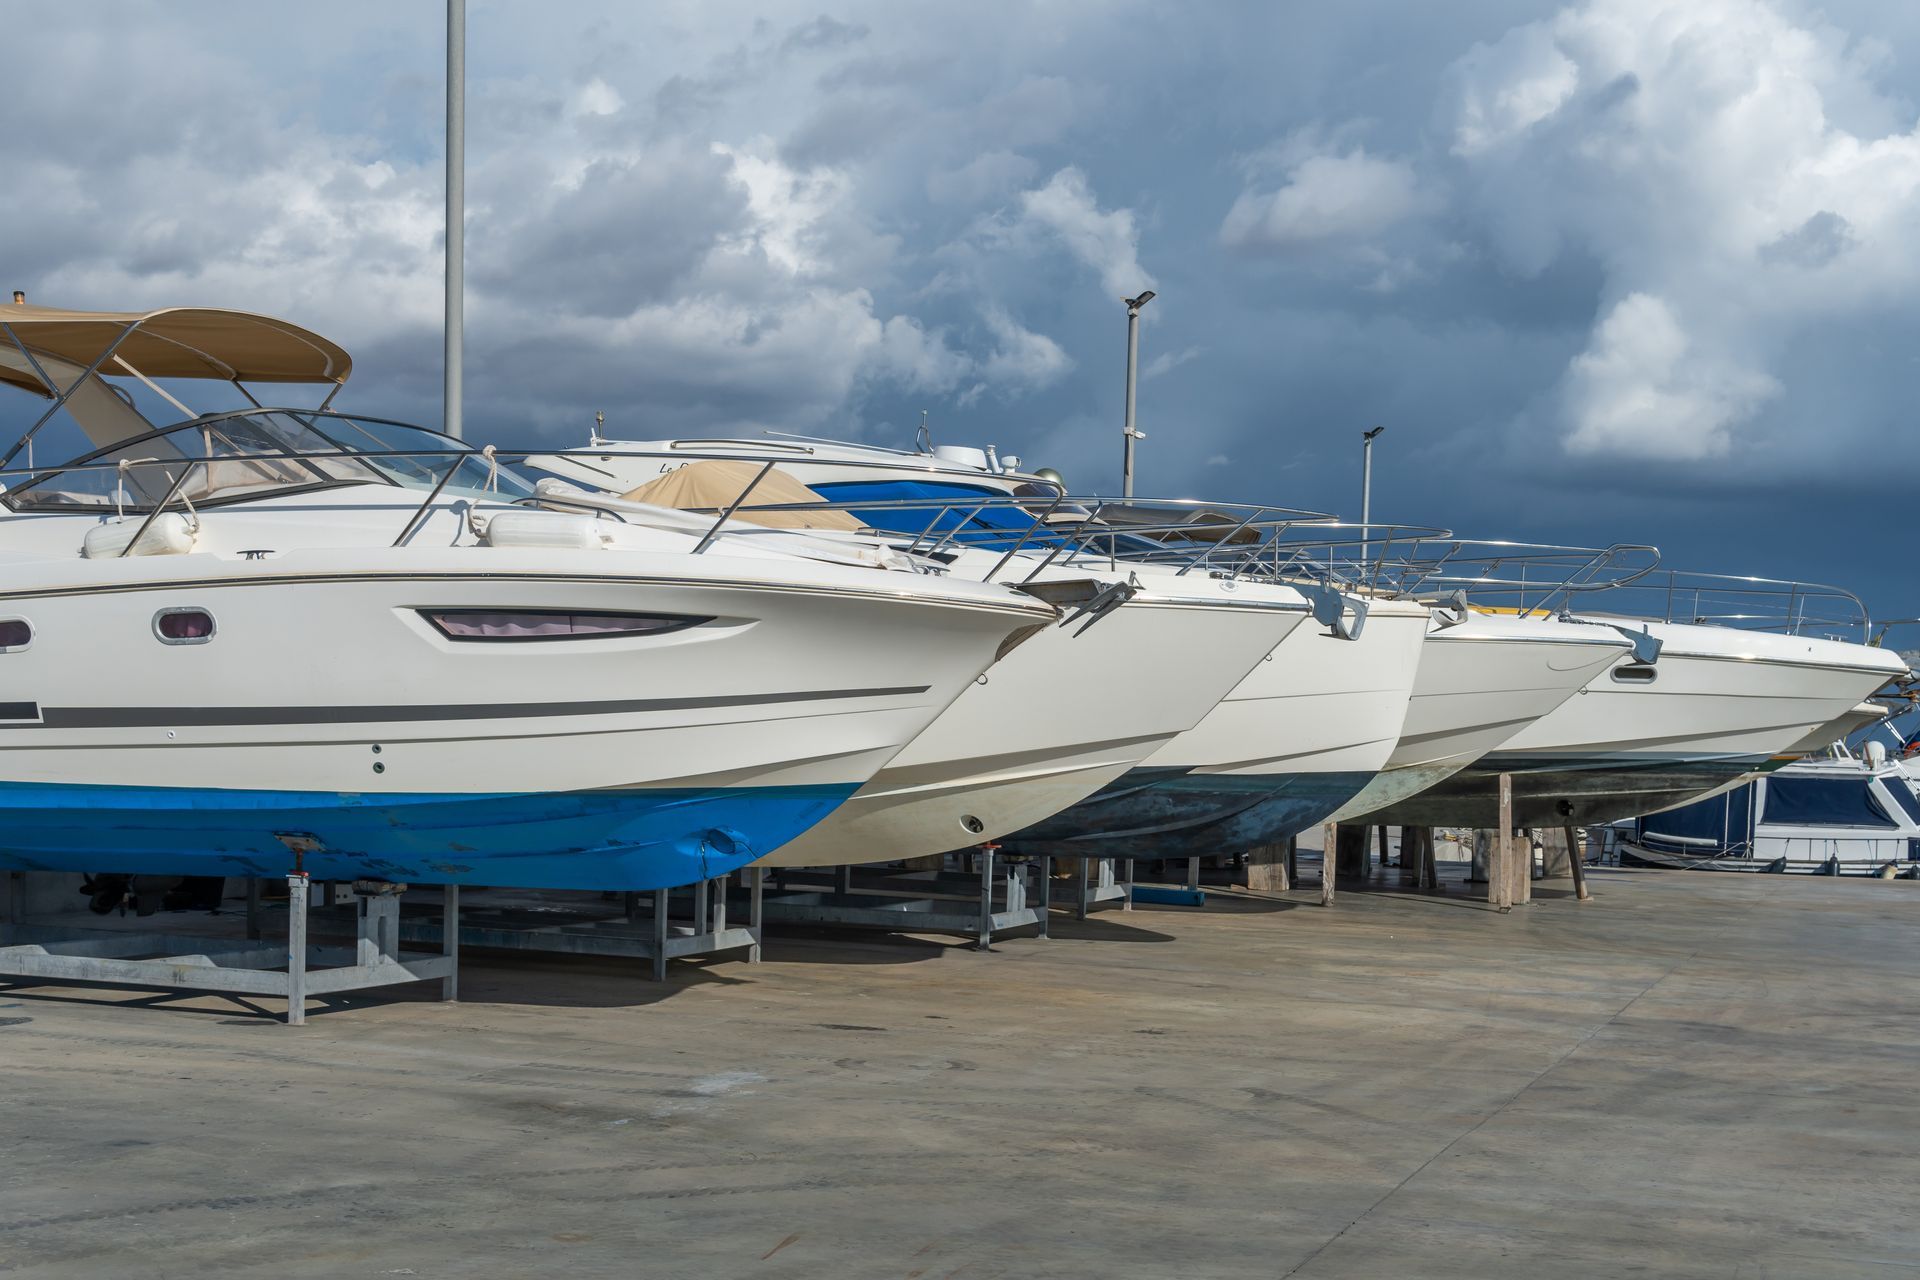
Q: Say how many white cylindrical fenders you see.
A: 2